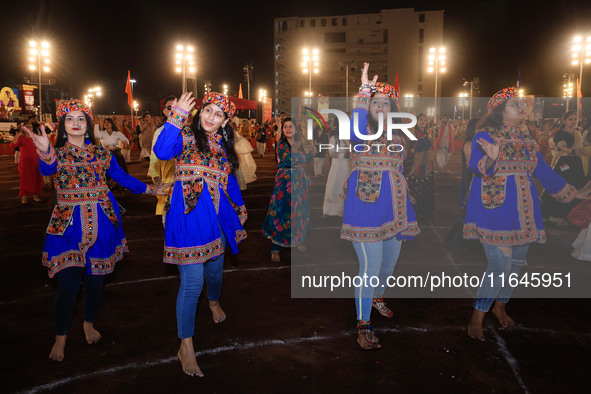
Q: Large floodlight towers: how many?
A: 5